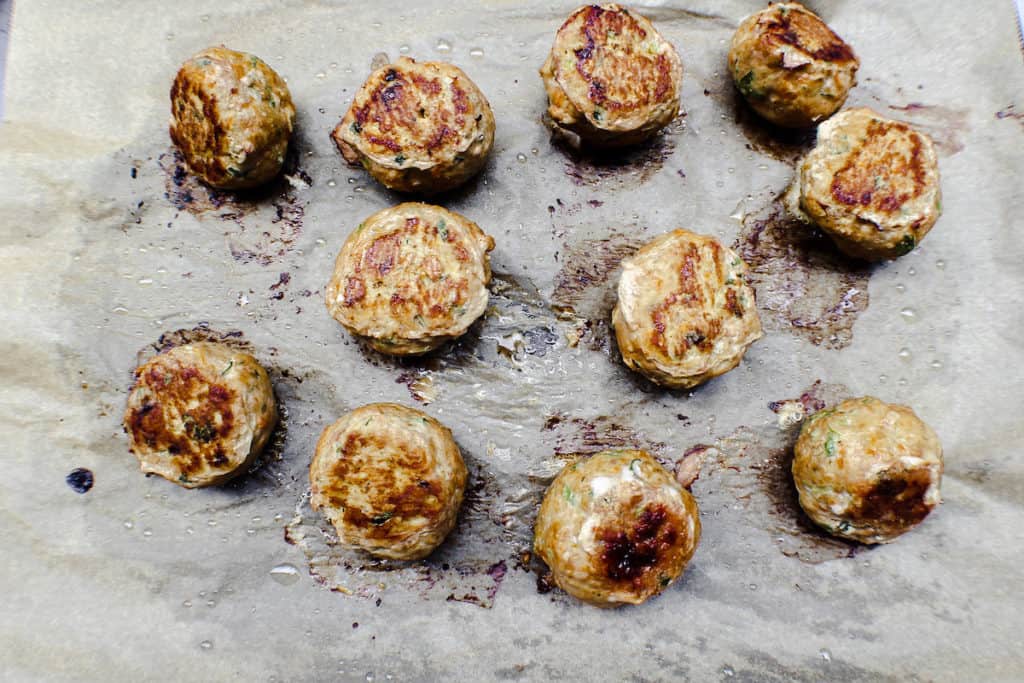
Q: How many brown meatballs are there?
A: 11